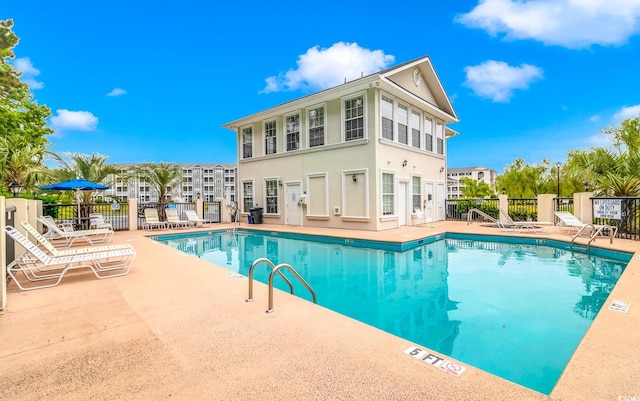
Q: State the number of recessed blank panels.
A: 2